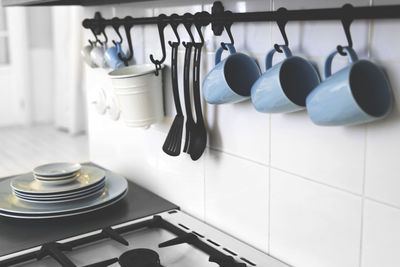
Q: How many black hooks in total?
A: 11